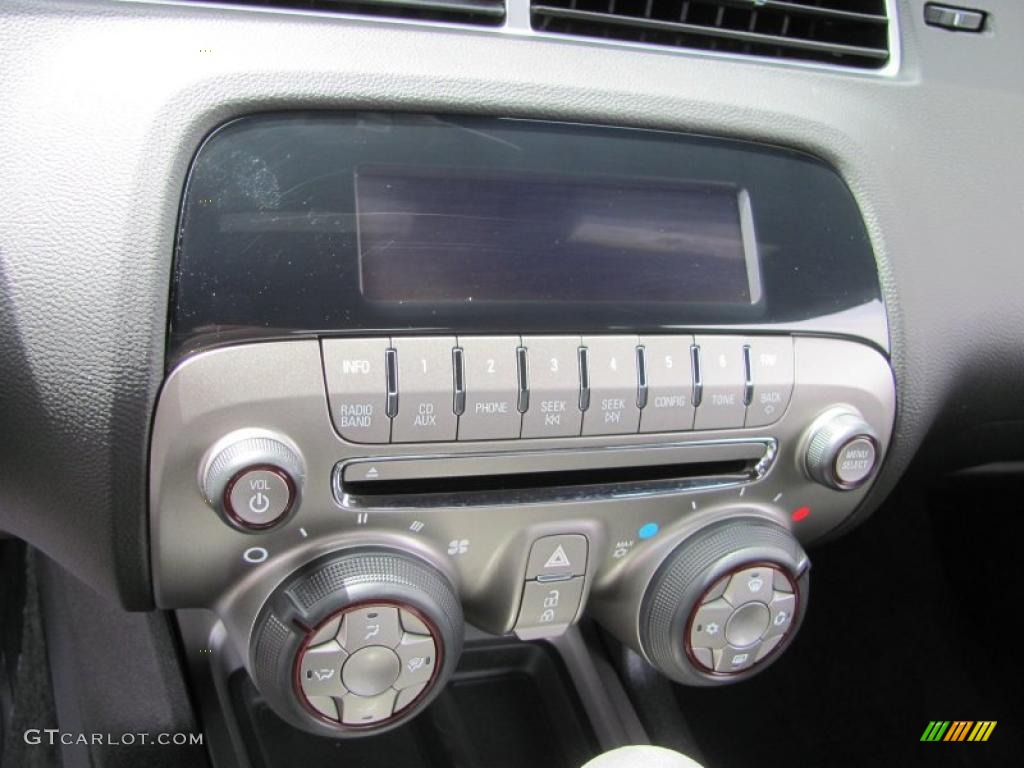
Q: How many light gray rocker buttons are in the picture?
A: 8